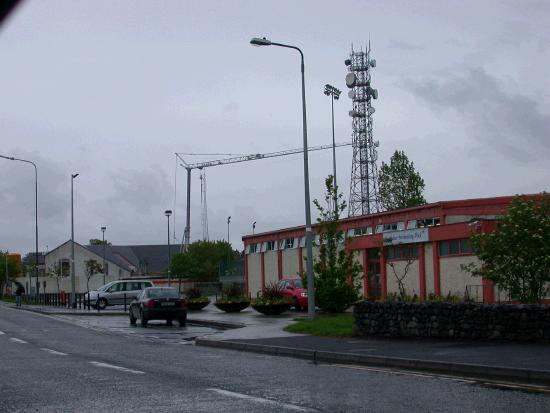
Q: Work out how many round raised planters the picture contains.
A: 3